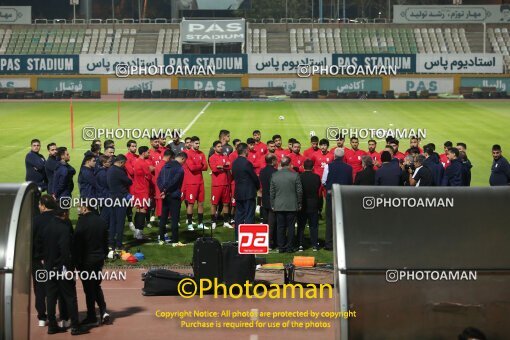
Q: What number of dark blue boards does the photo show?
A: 3